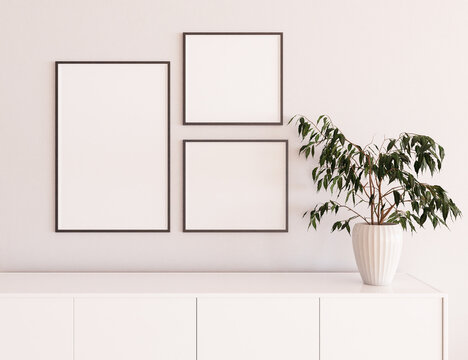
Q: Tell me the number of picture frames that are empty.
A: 3